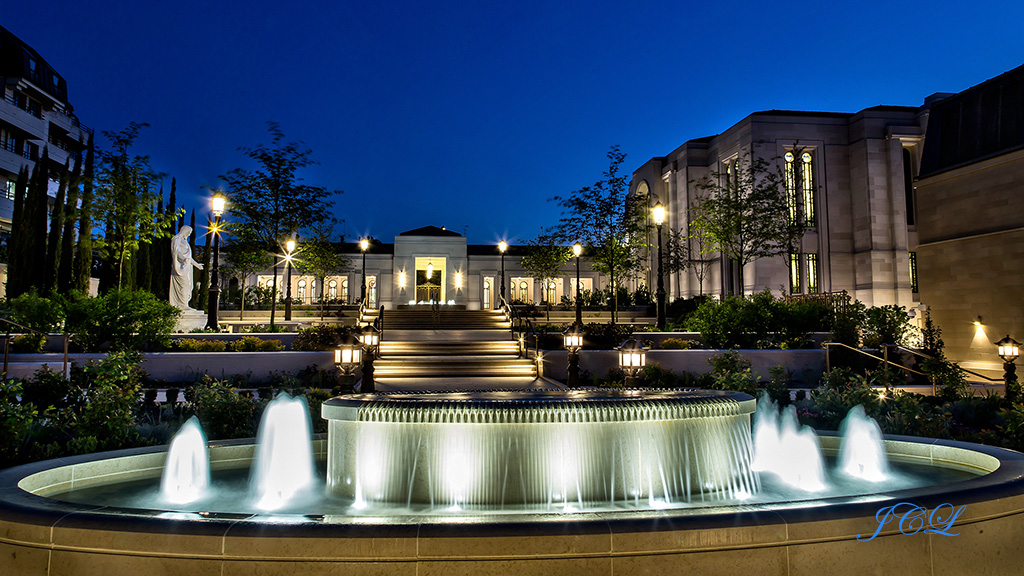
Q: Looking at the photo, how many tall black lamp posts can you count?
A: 6